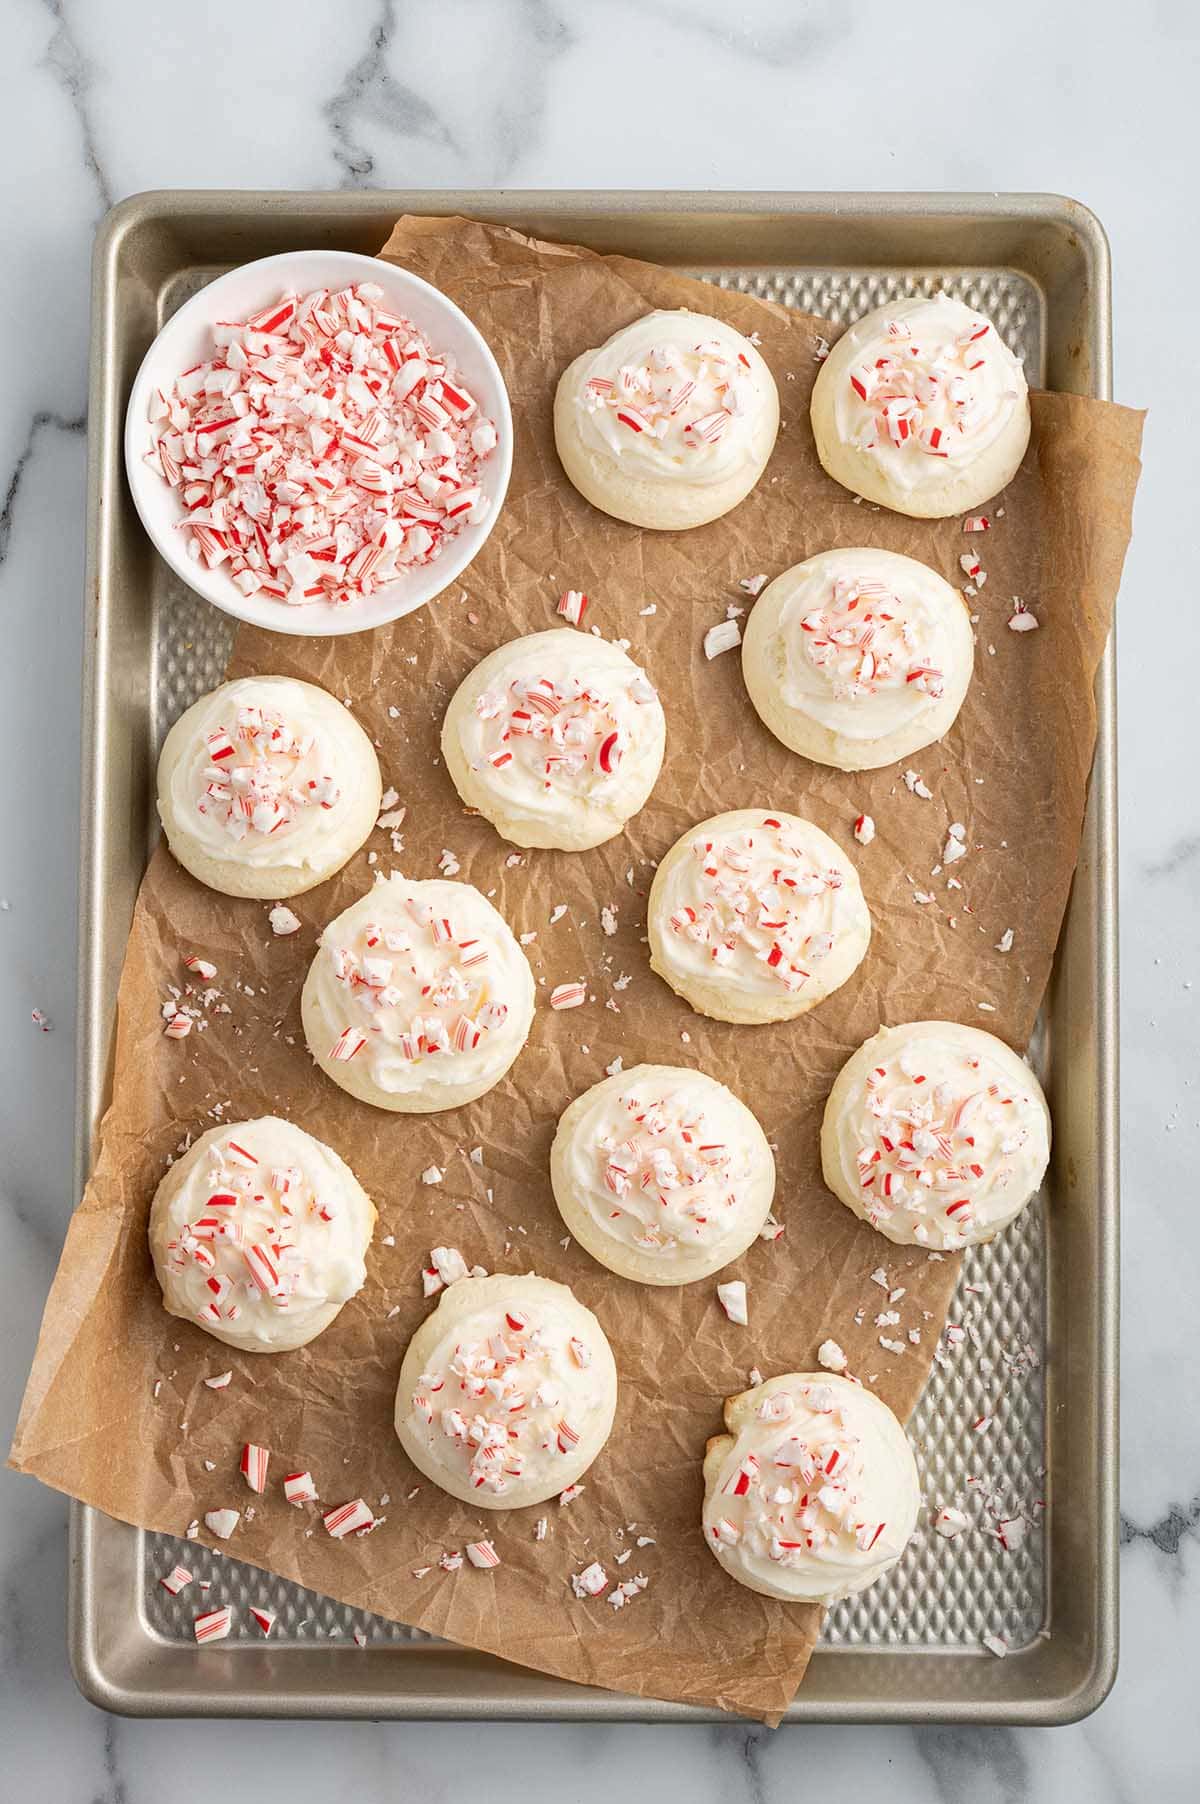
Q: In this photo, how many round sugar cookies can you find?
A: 12